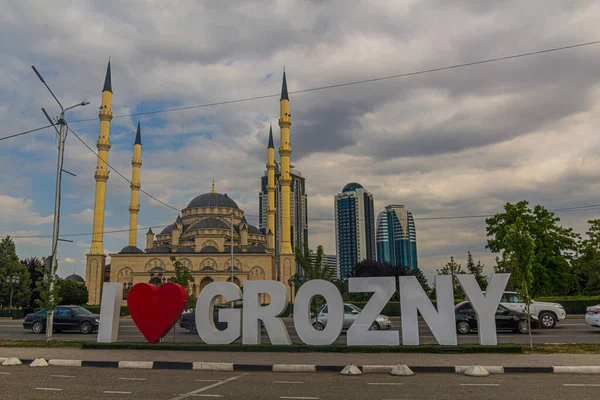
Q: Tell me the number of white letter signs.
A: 7